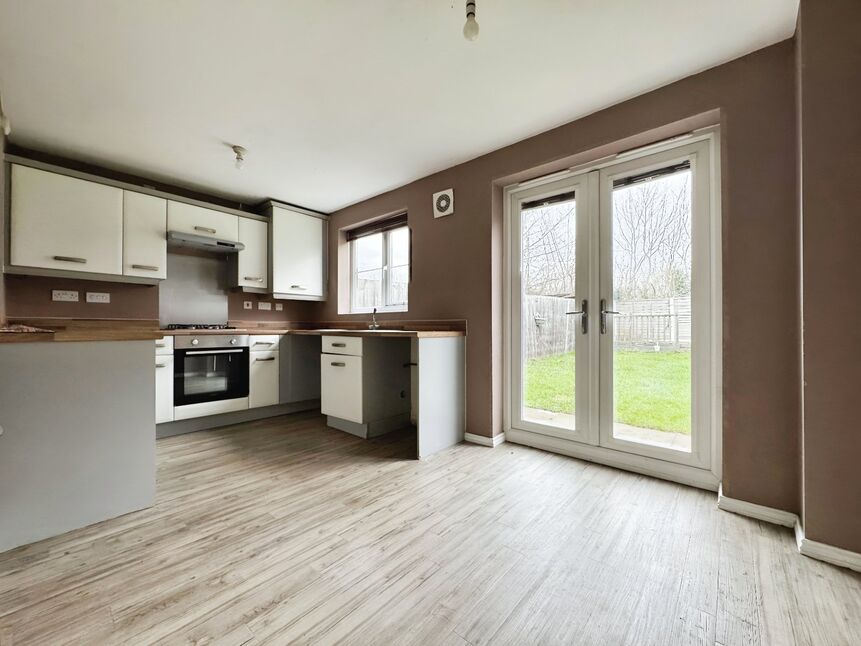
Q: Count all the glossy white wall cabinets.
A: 5